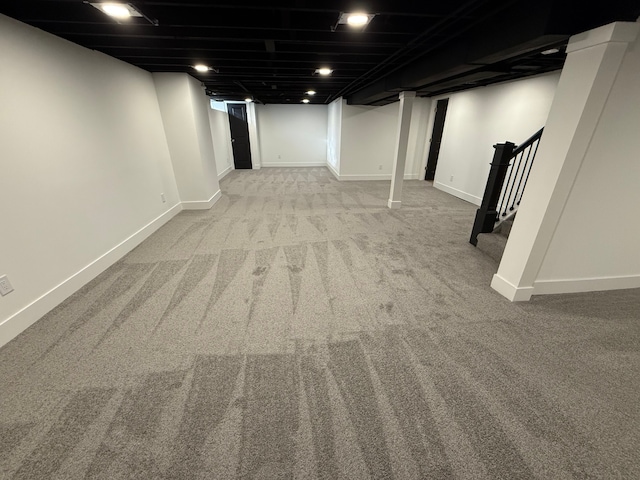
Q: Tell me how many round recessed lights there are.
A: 7